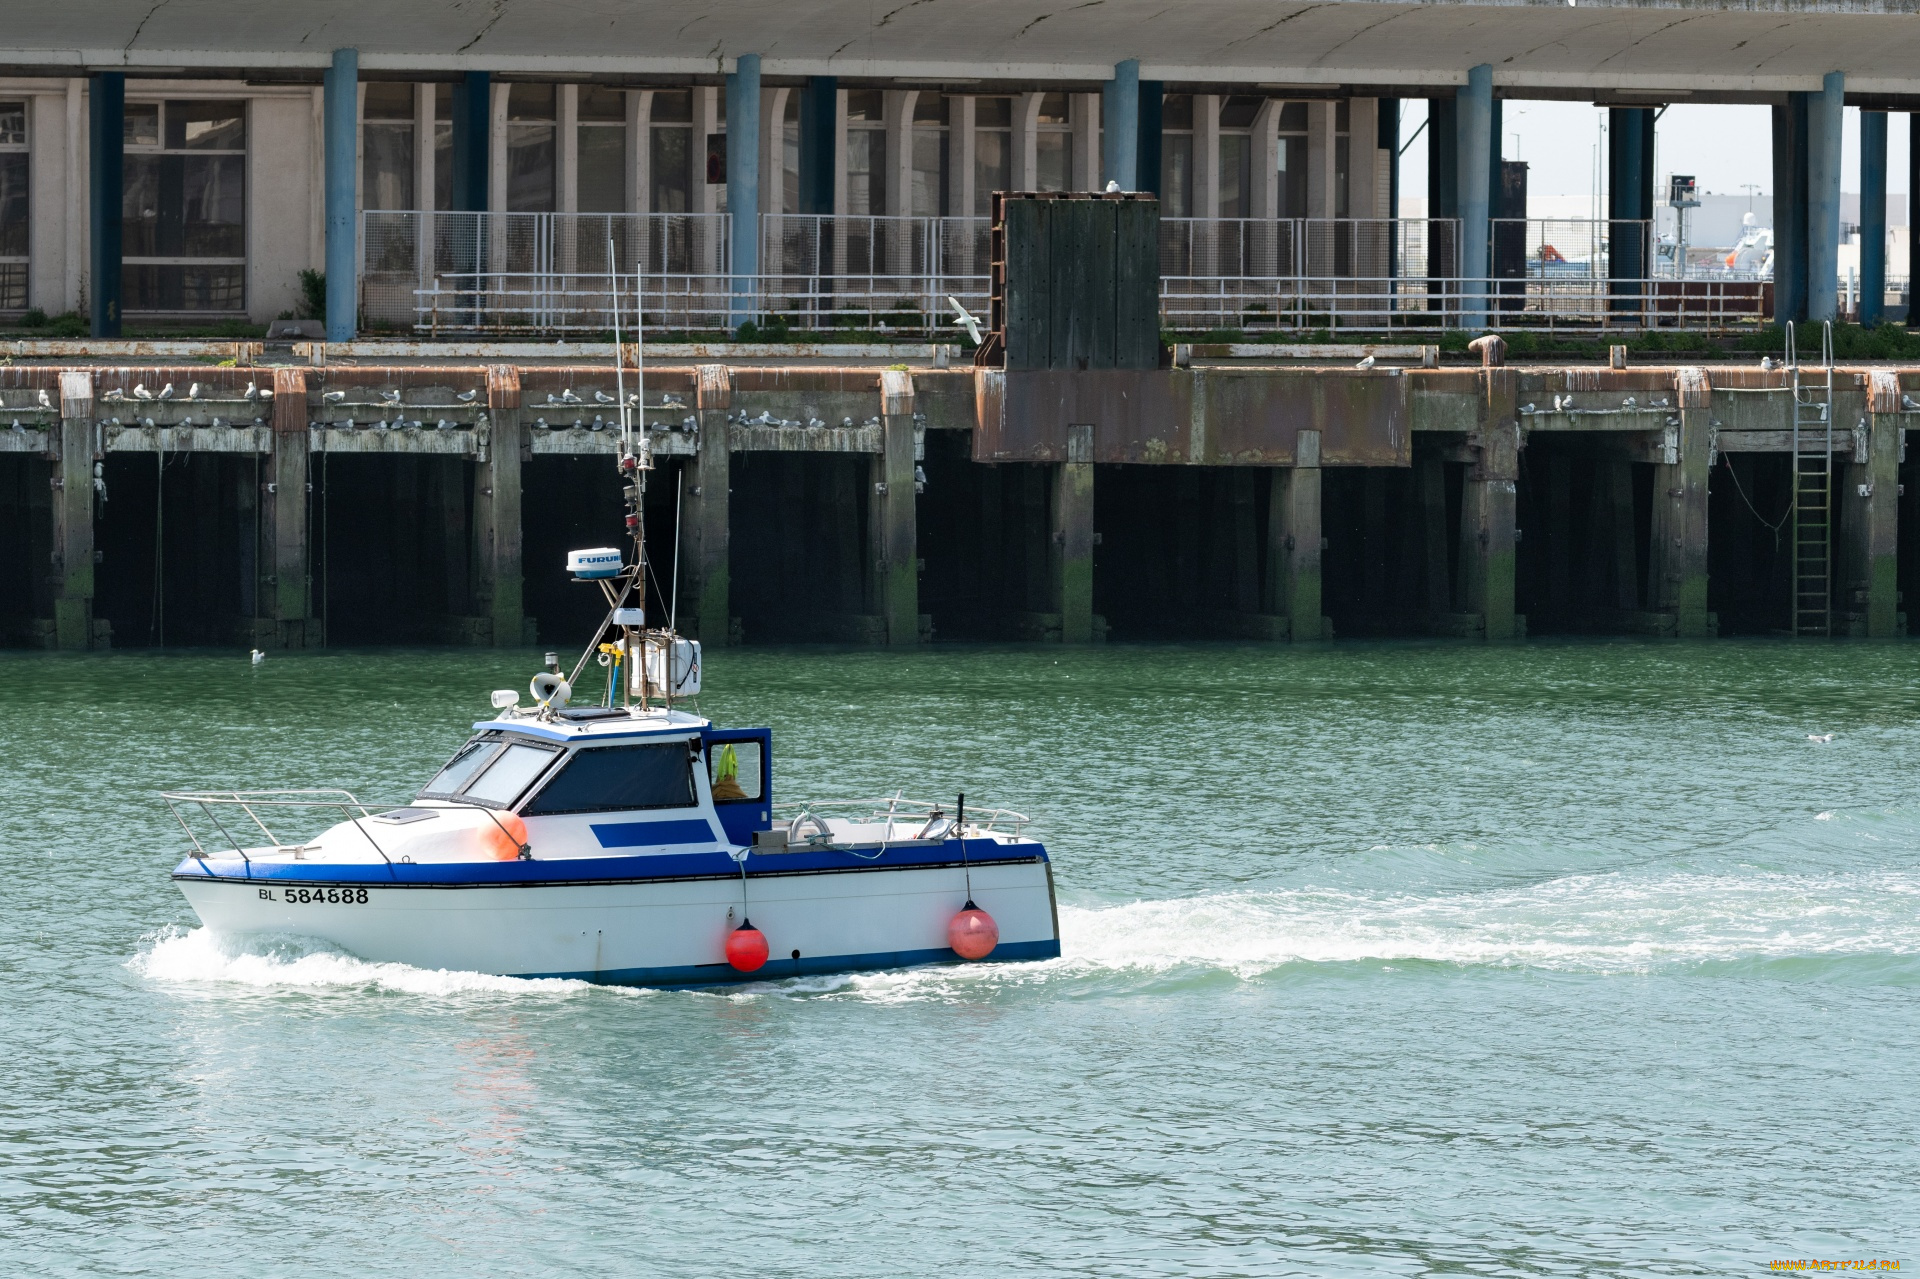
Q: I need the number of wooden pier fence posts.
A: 10